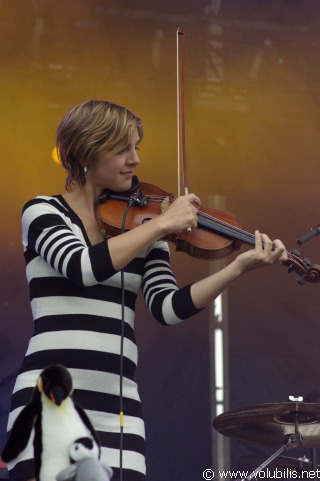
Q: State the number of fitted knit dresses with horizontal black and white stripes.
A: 1